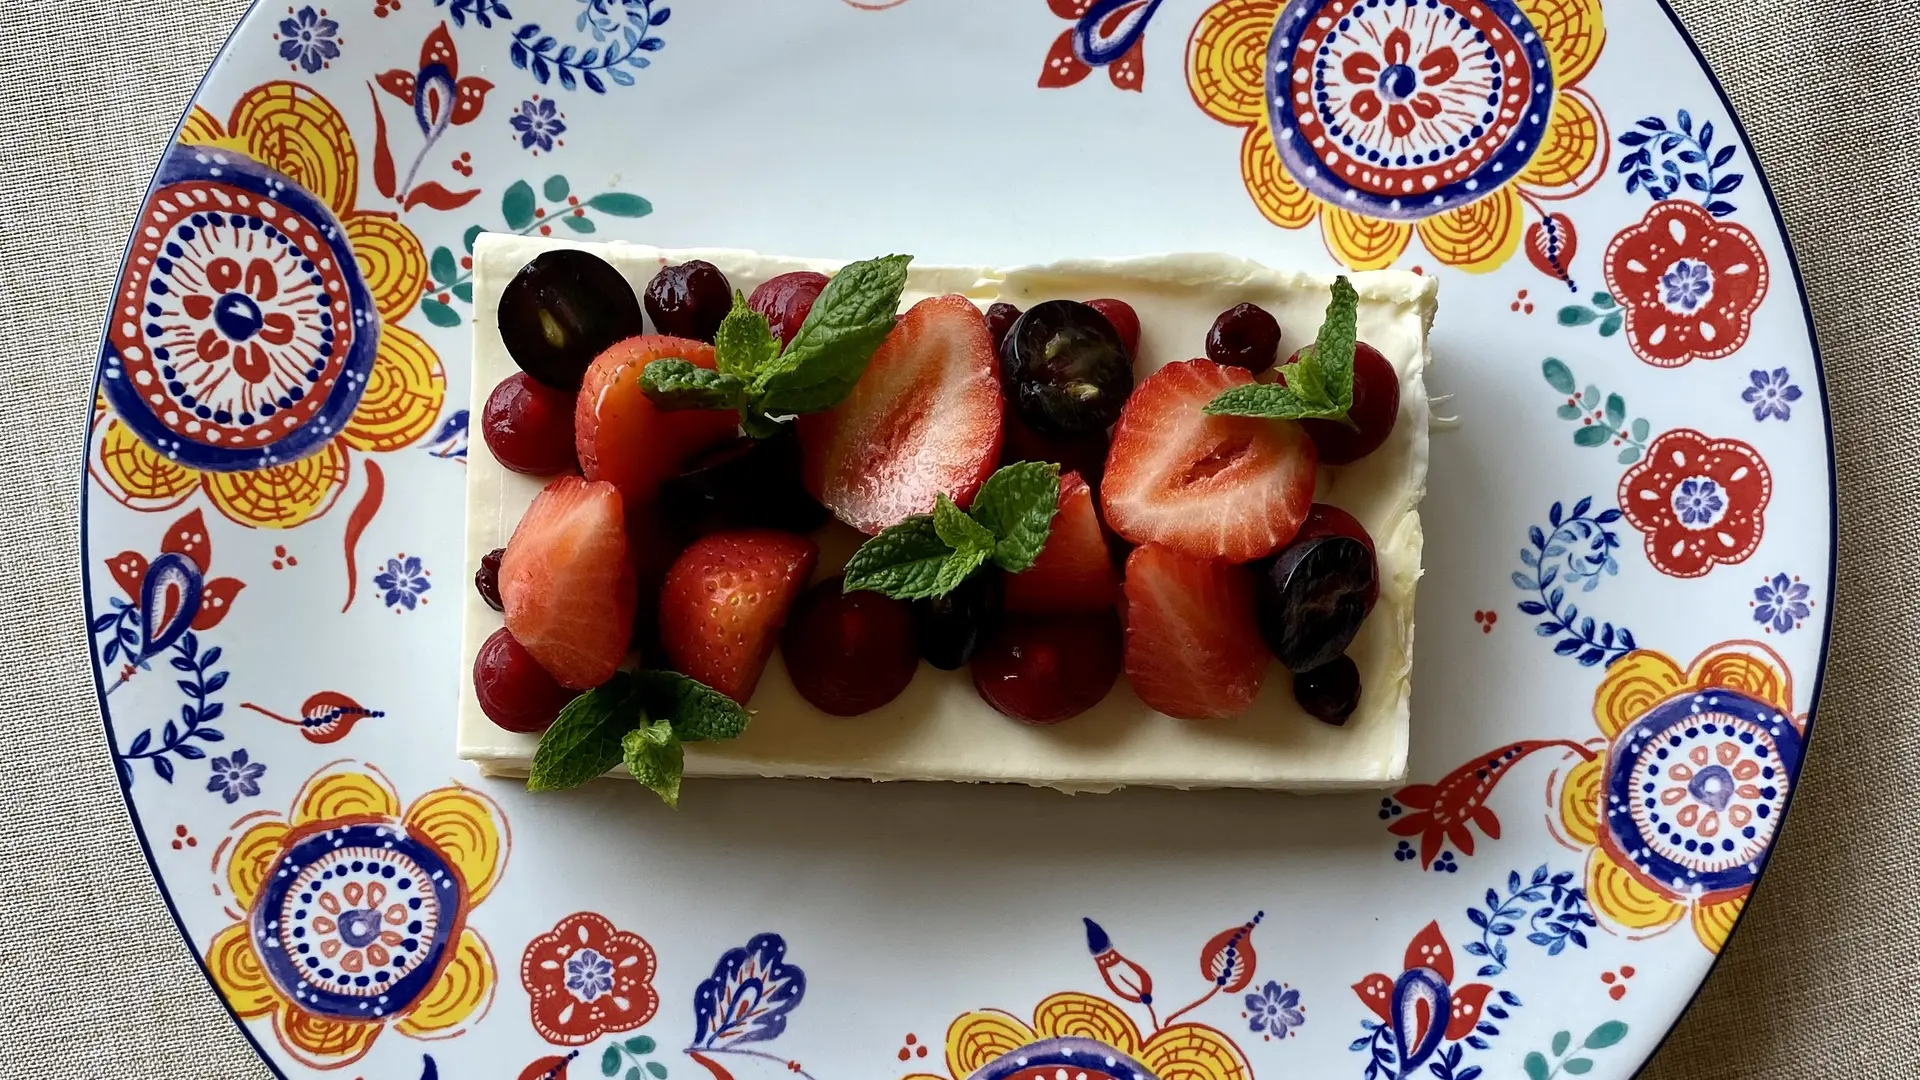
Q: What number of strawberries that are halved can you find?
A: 2